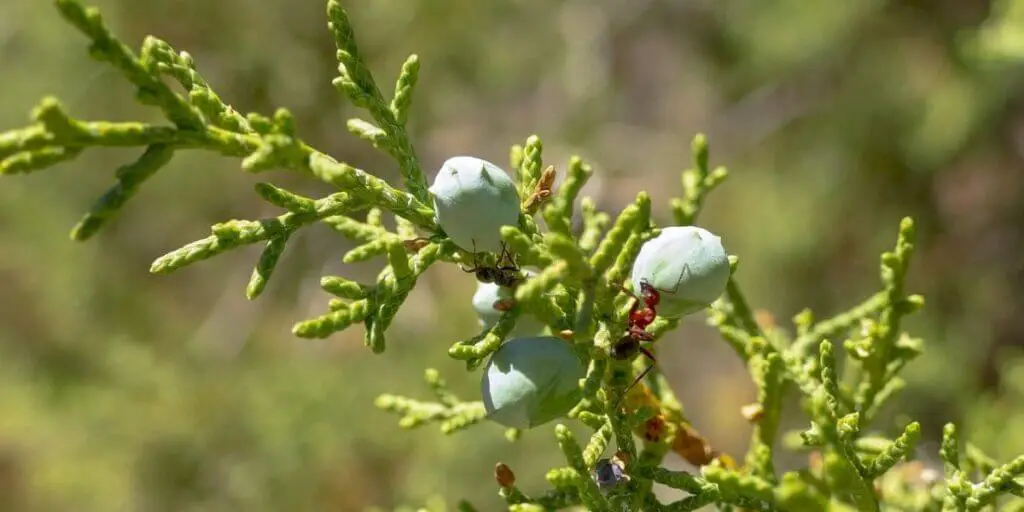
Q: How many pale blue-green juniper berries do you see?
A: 4